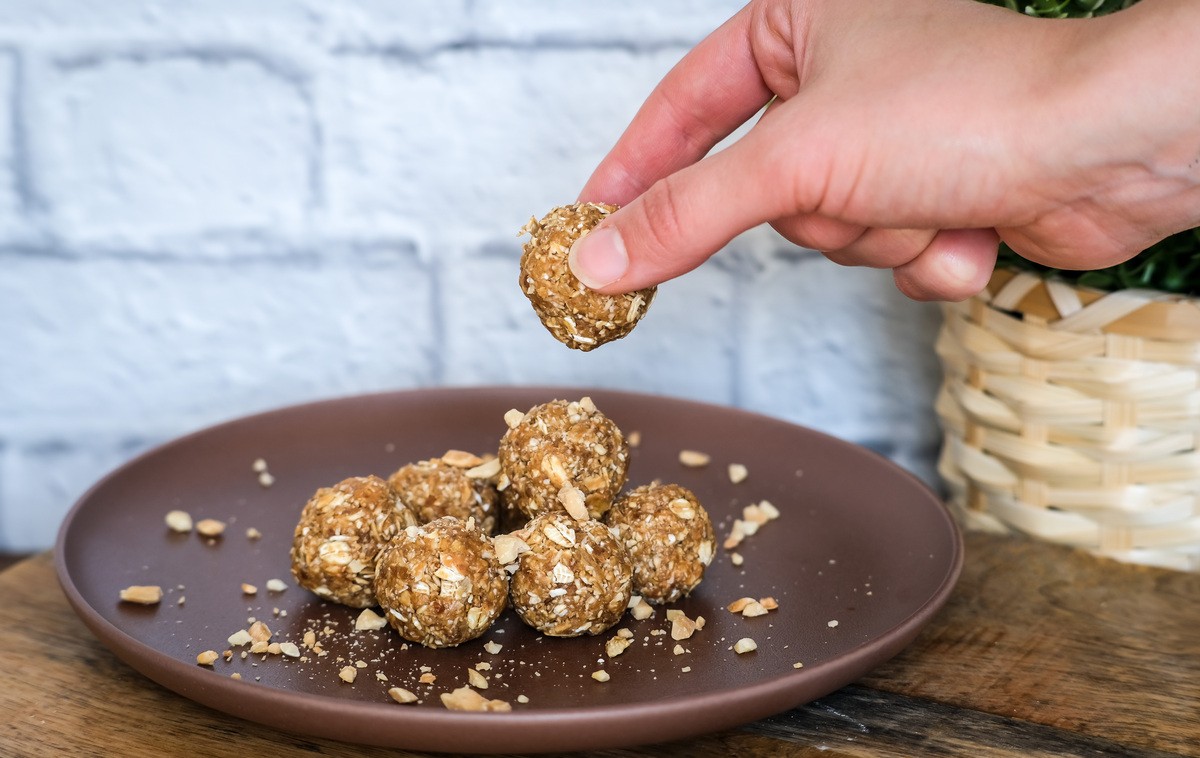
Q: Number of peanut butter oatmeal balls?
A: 7